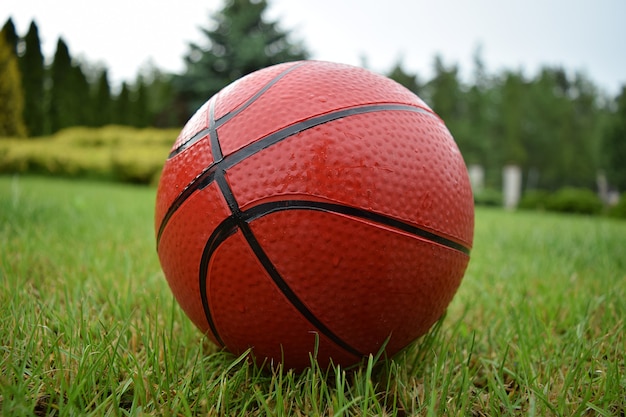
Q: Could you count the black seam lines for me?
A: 4